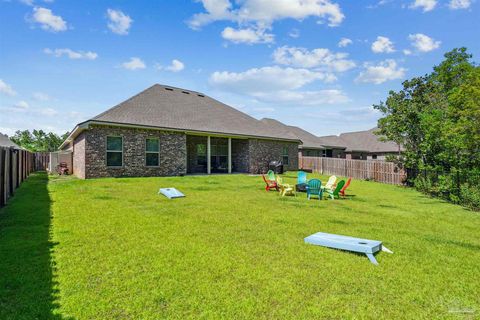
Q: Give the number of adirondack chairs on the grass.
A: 8